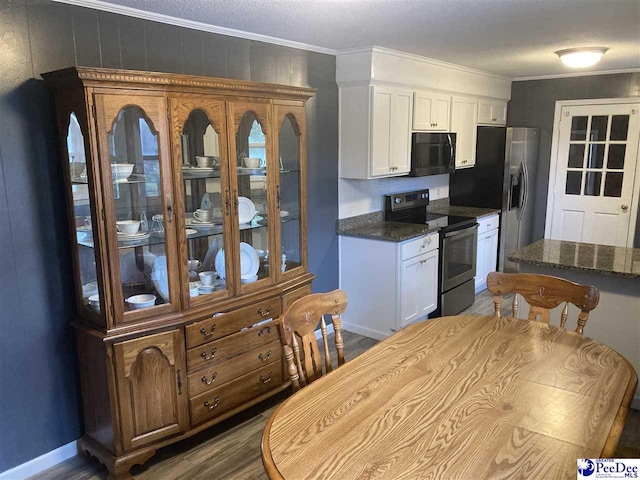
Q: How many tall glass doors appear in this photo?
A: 4